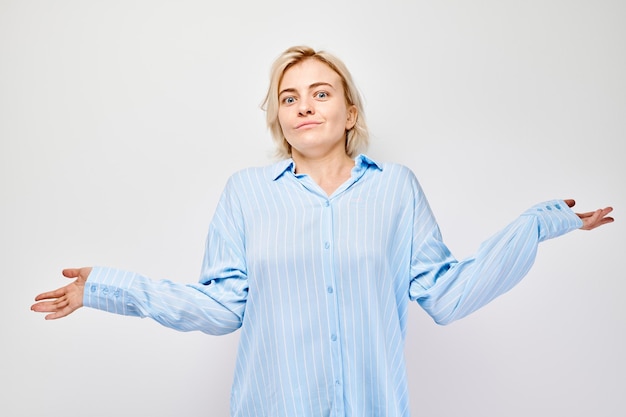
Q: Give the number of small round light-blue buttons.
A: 11